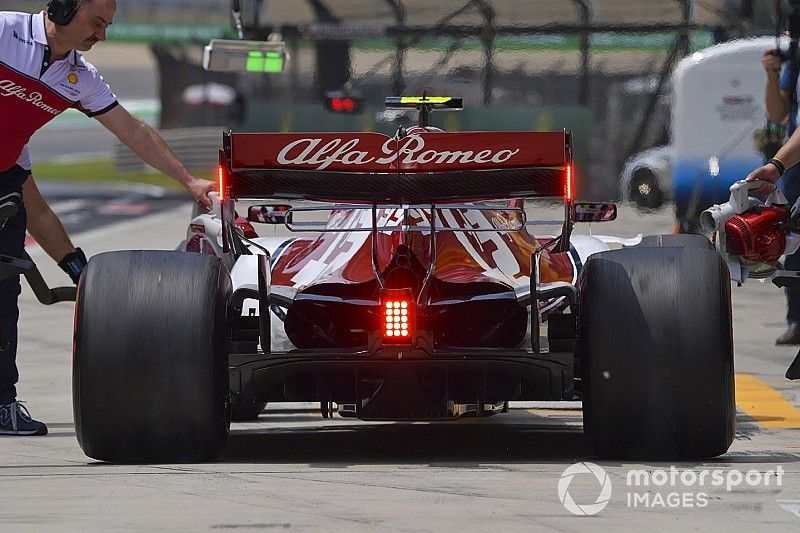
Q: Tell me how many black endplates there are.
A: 2